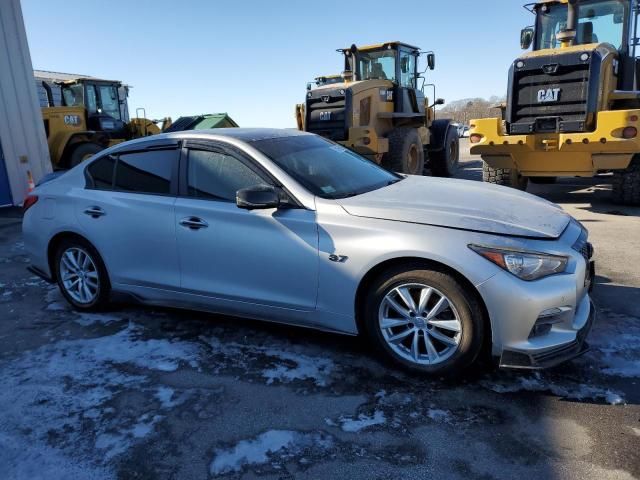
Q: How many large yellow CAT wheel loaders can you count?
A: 3